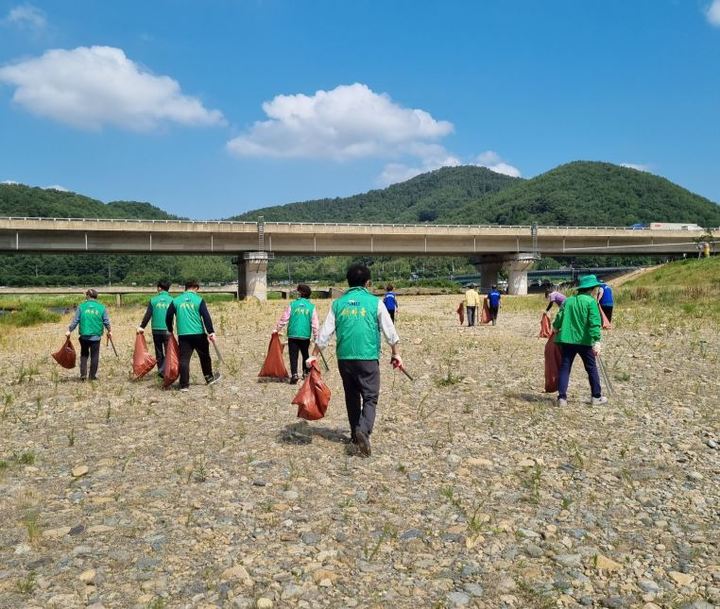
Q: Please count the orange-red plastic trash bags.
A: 10